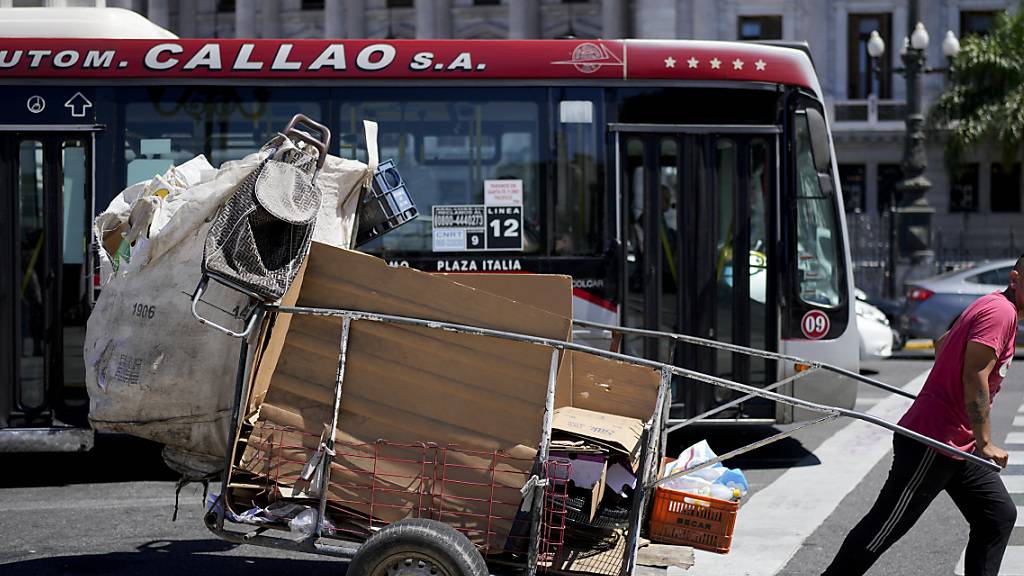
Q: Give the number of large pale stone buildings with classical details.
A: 1